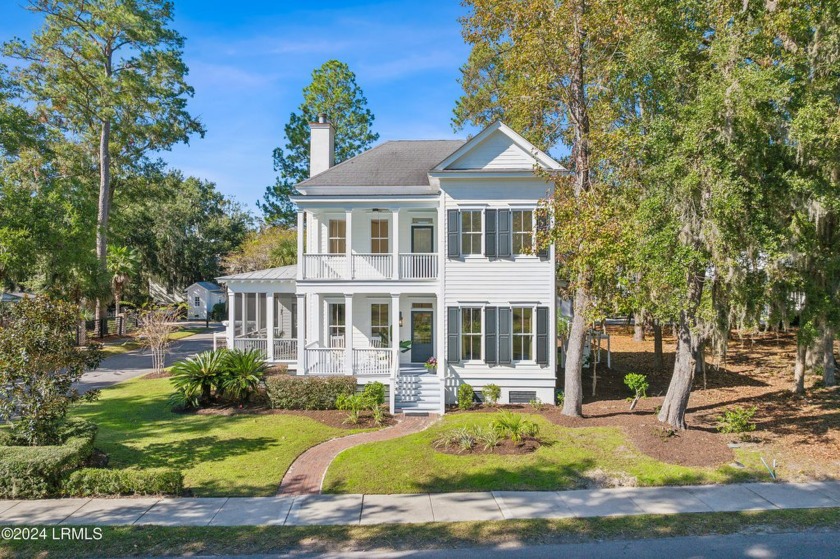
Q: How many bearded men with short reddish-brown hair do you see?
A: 0